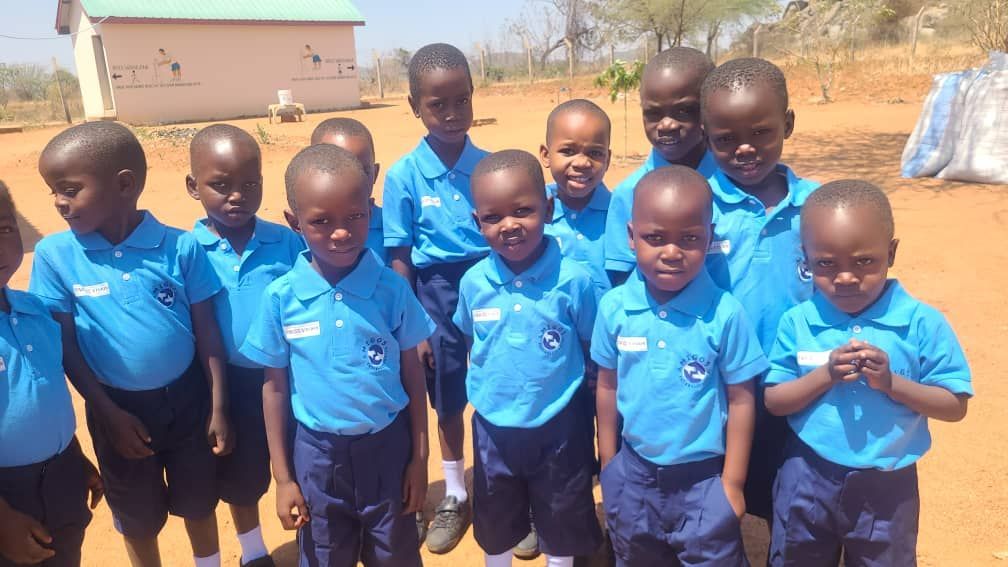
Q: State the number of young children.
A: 12